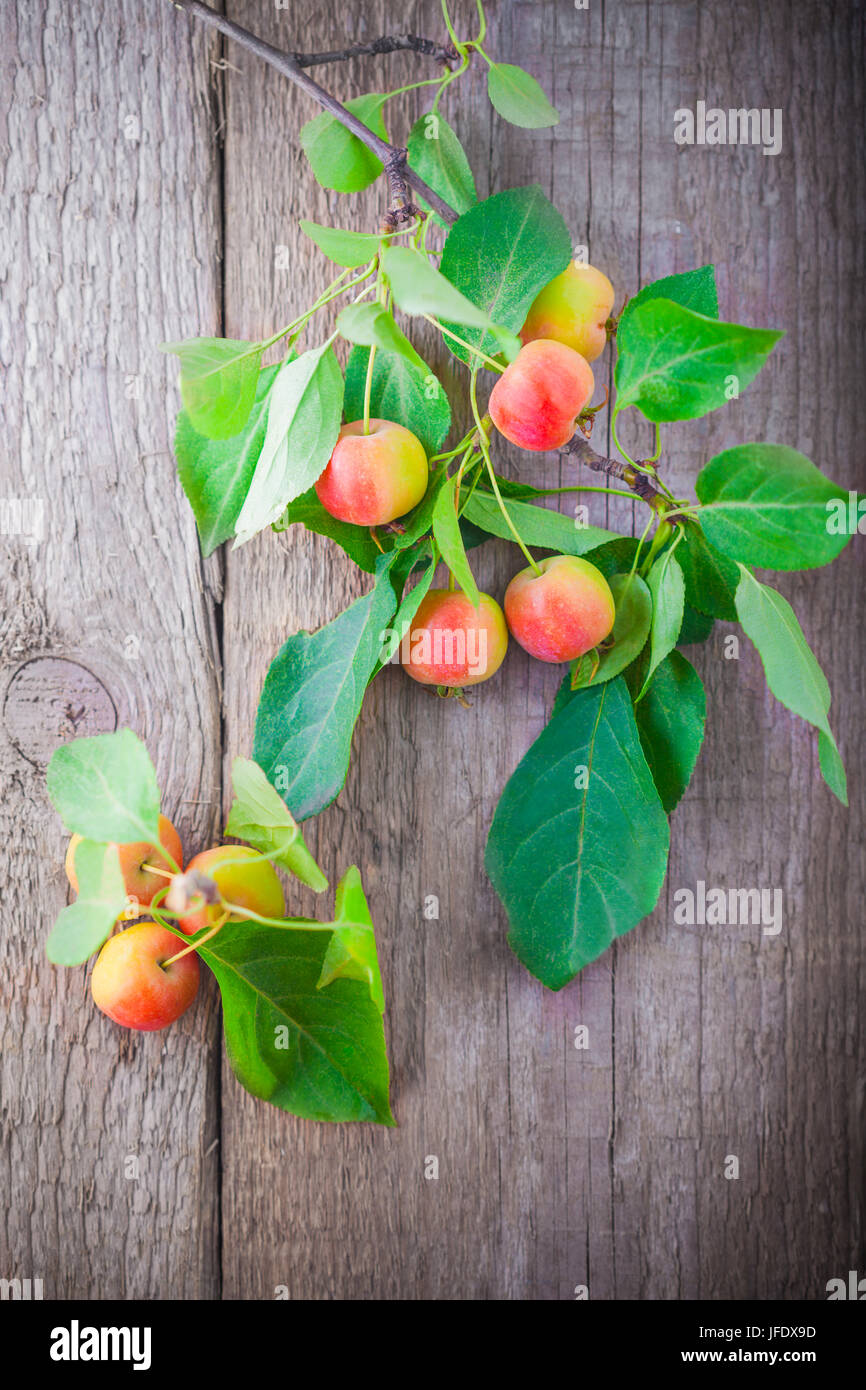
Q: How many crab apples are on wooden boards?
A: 8